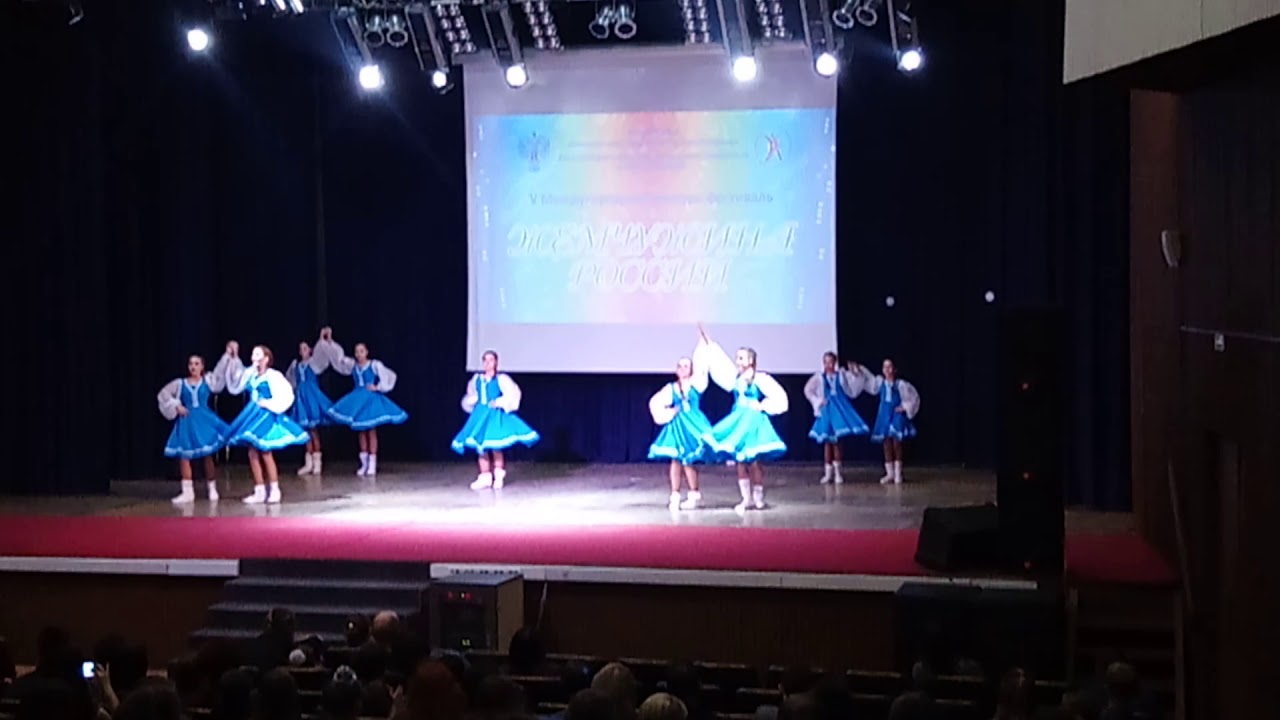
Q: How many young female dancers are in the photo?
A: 9